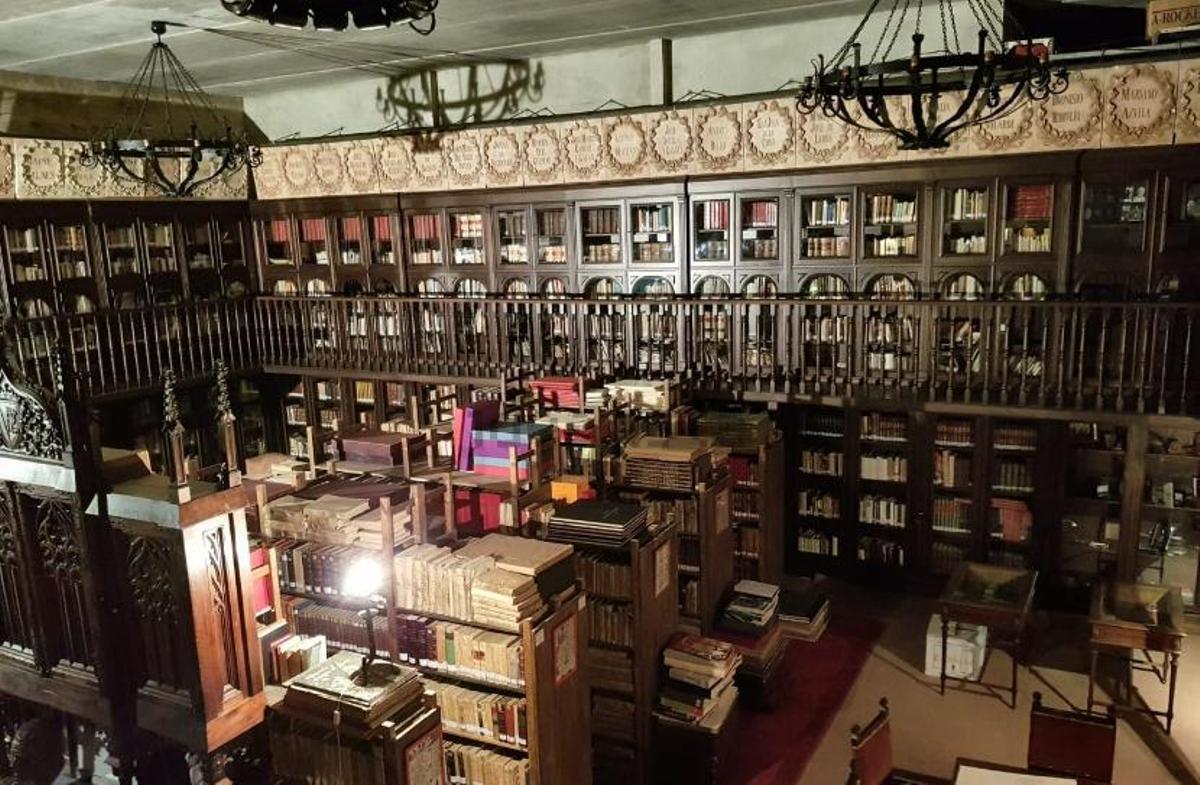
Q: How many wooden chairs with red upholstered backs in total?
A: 2